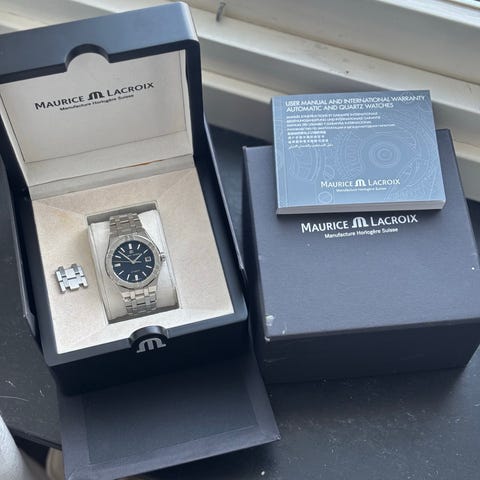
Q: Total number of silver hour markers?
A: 11